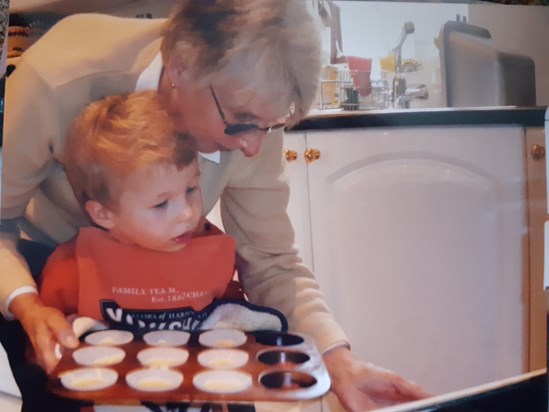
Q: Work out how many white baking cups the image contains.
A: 9